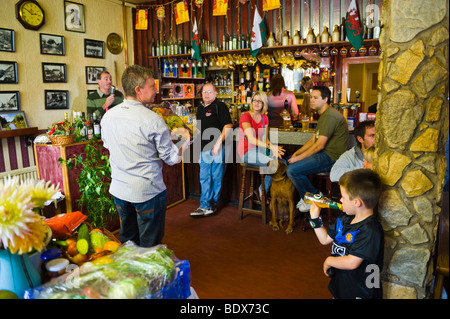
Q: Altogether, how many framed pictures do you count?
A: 11